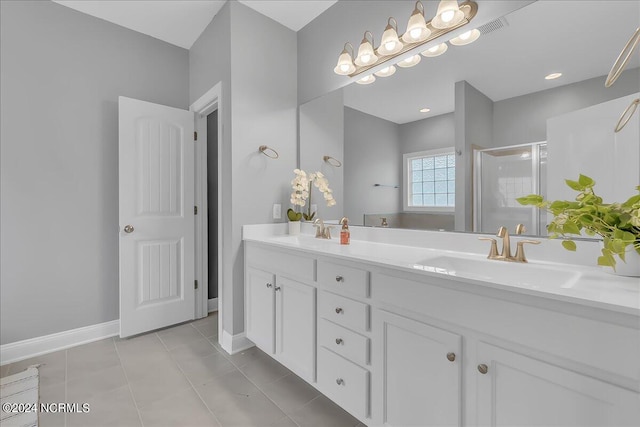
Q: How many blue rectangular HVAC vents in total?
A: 0